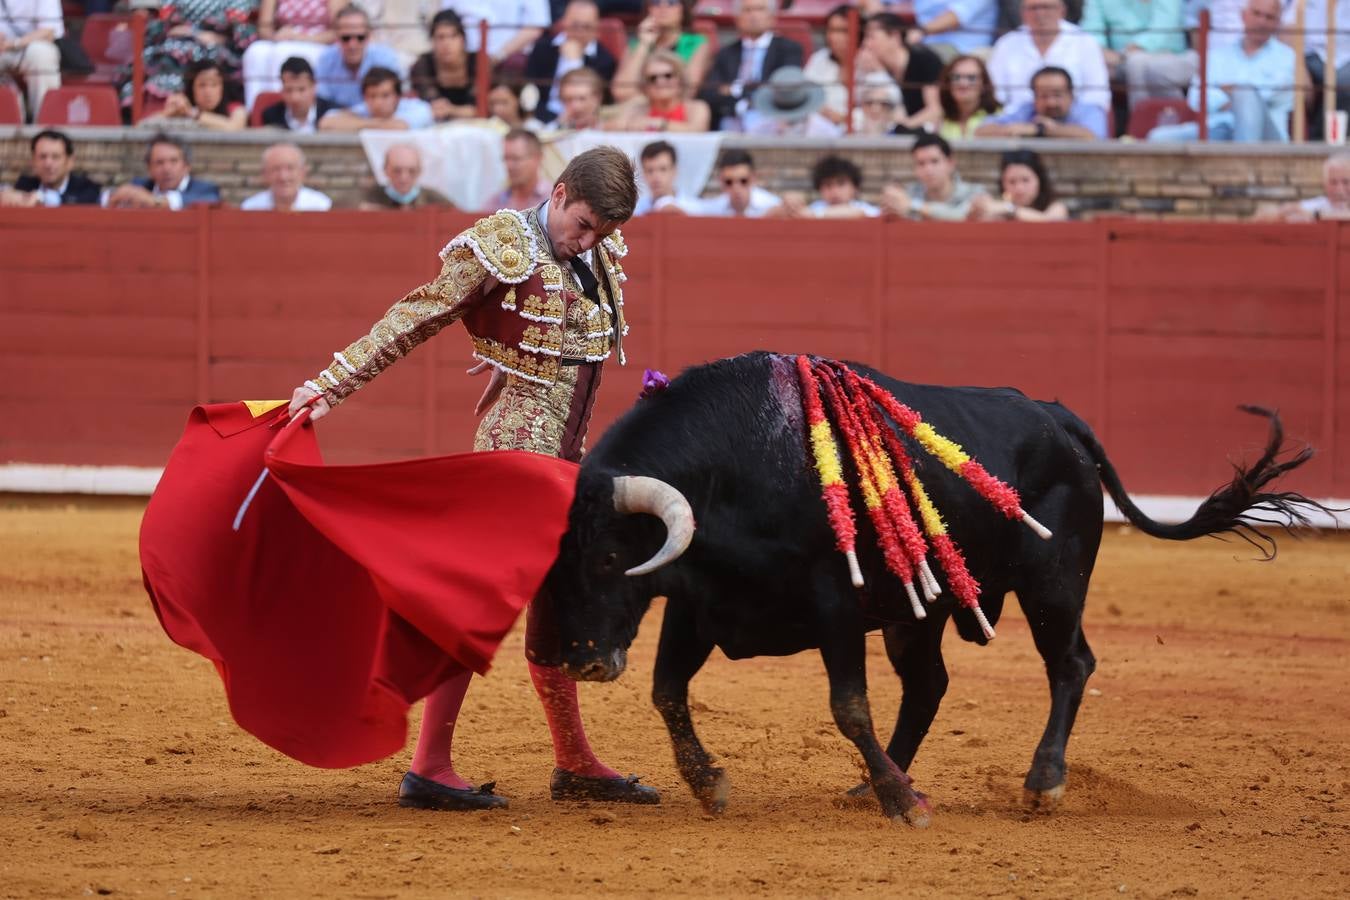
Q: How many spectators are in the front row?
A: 11